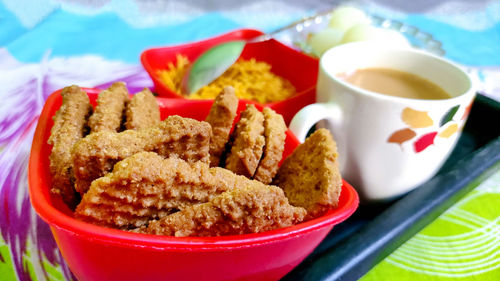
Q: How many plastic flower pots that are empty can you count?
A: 0